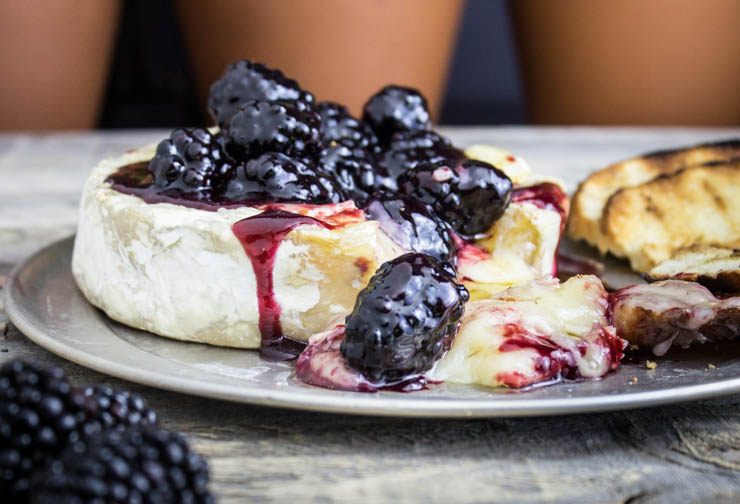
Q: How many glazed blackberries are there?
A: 11